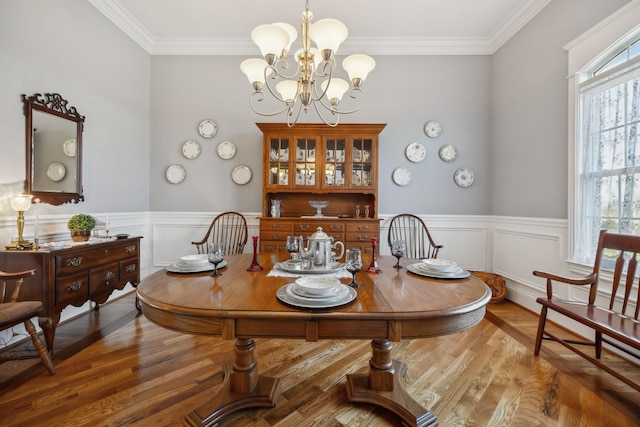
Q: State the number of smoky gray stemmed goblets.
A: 4